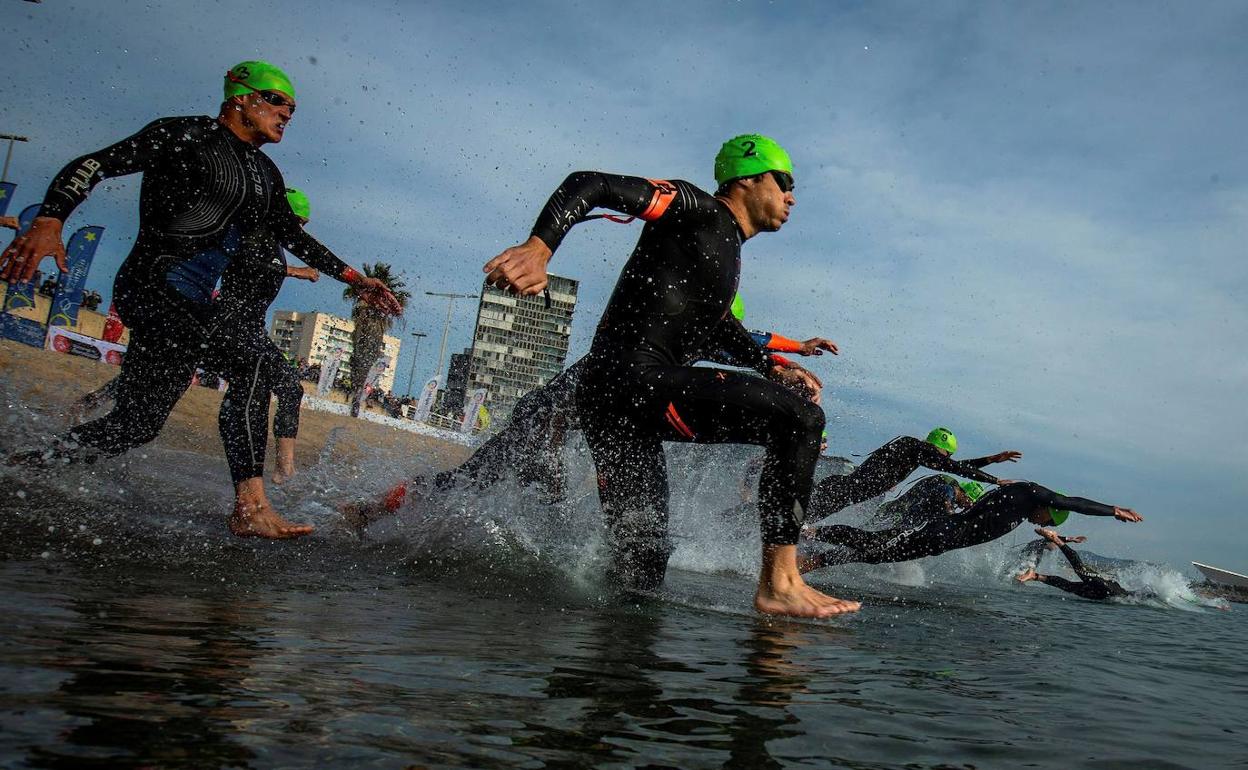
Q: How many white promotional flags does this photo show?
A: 4